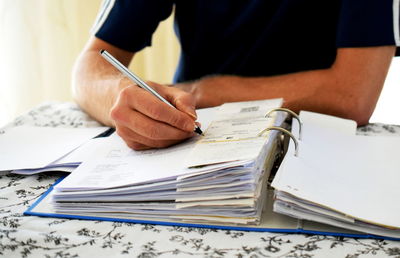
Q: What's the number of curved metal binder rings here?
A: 2